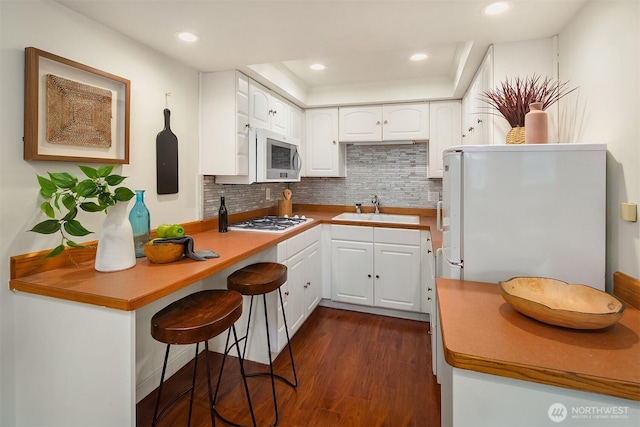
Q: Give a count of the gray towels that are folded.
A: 1